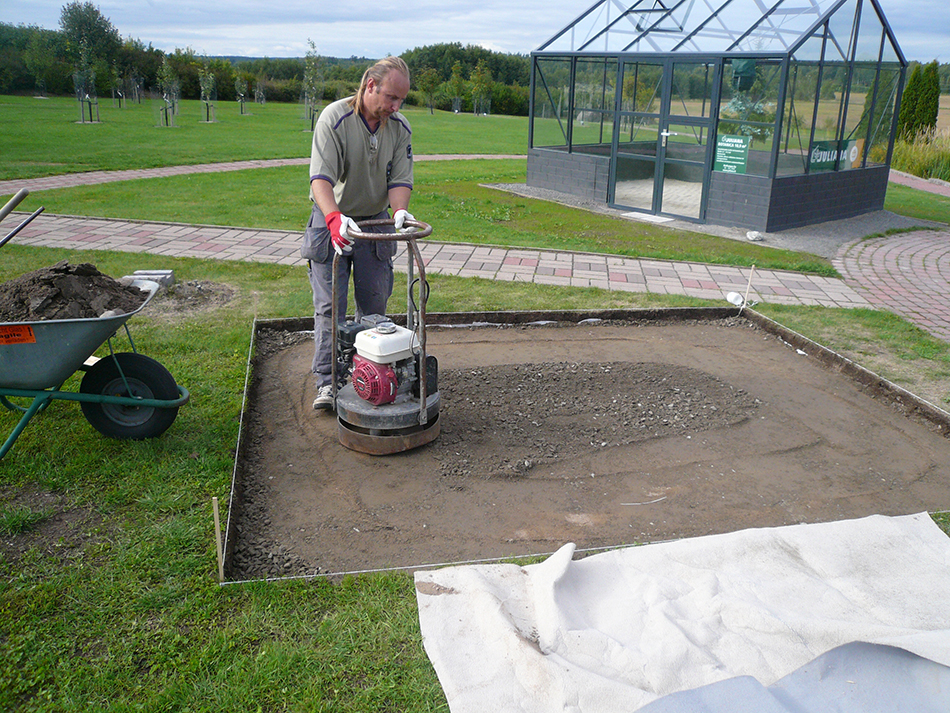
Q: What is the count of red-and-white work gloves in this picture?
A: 2